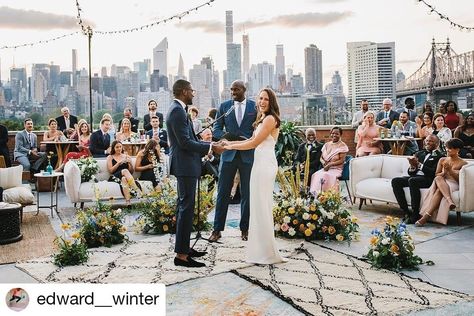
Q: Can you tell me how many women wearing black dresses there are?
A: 3